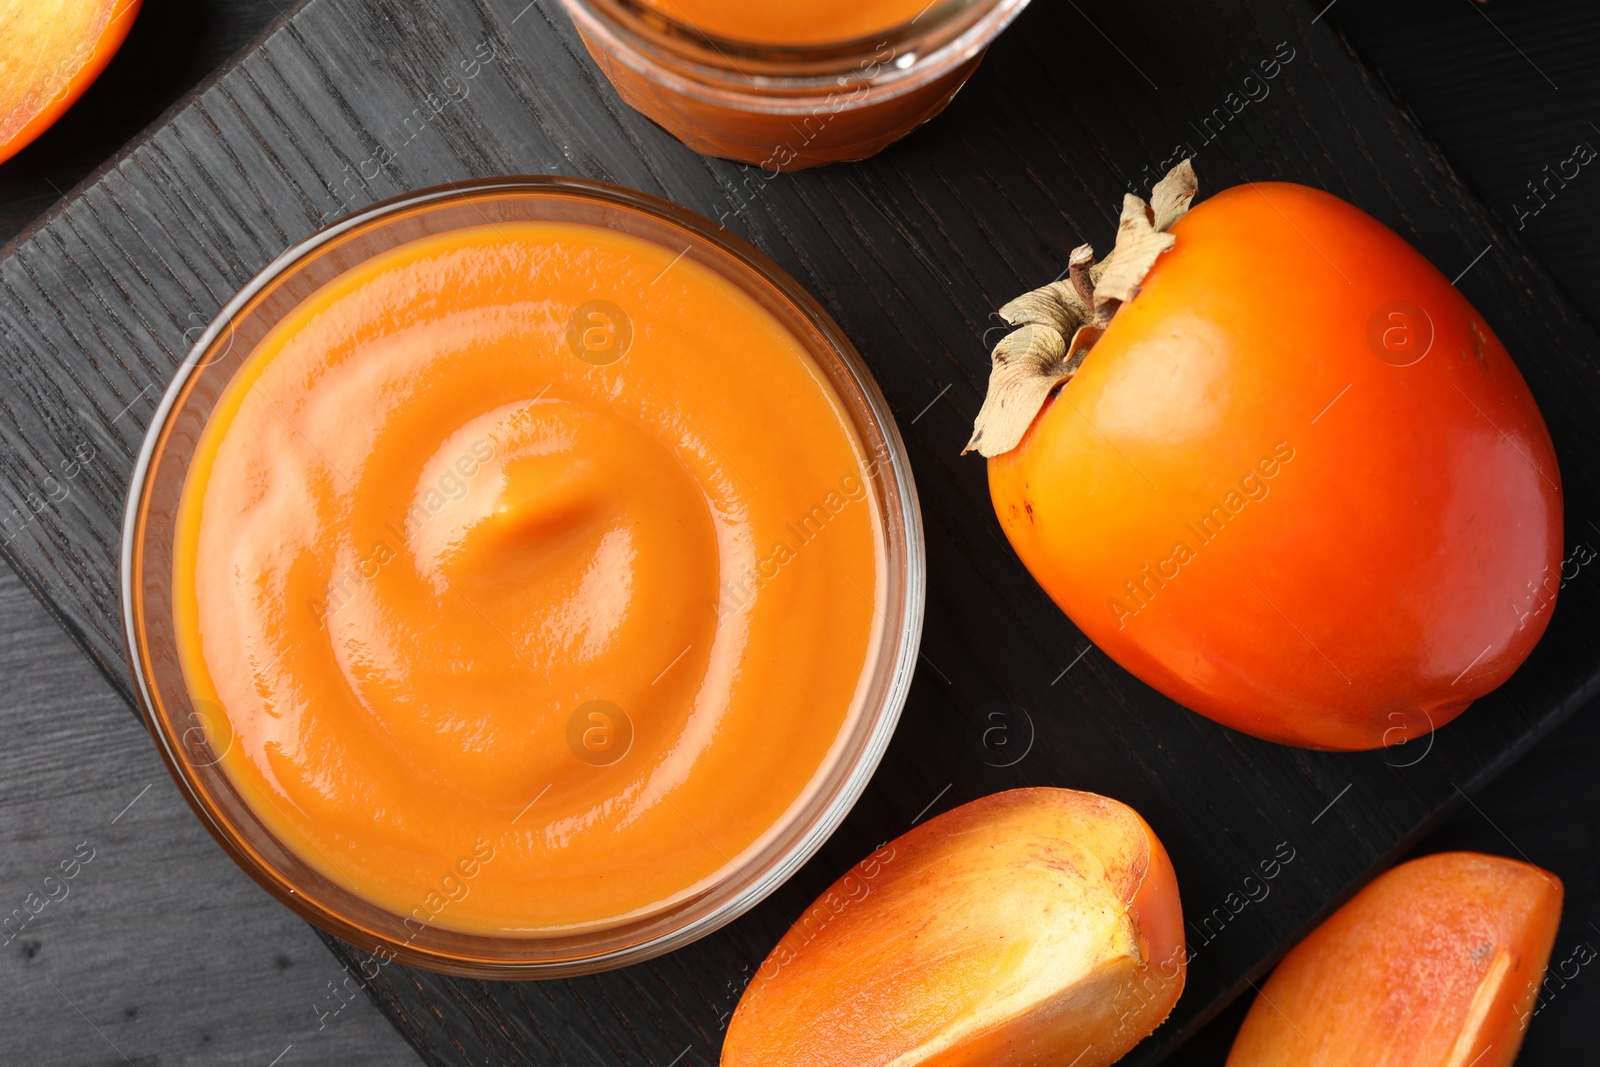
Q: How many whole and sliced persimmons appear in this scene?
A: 4